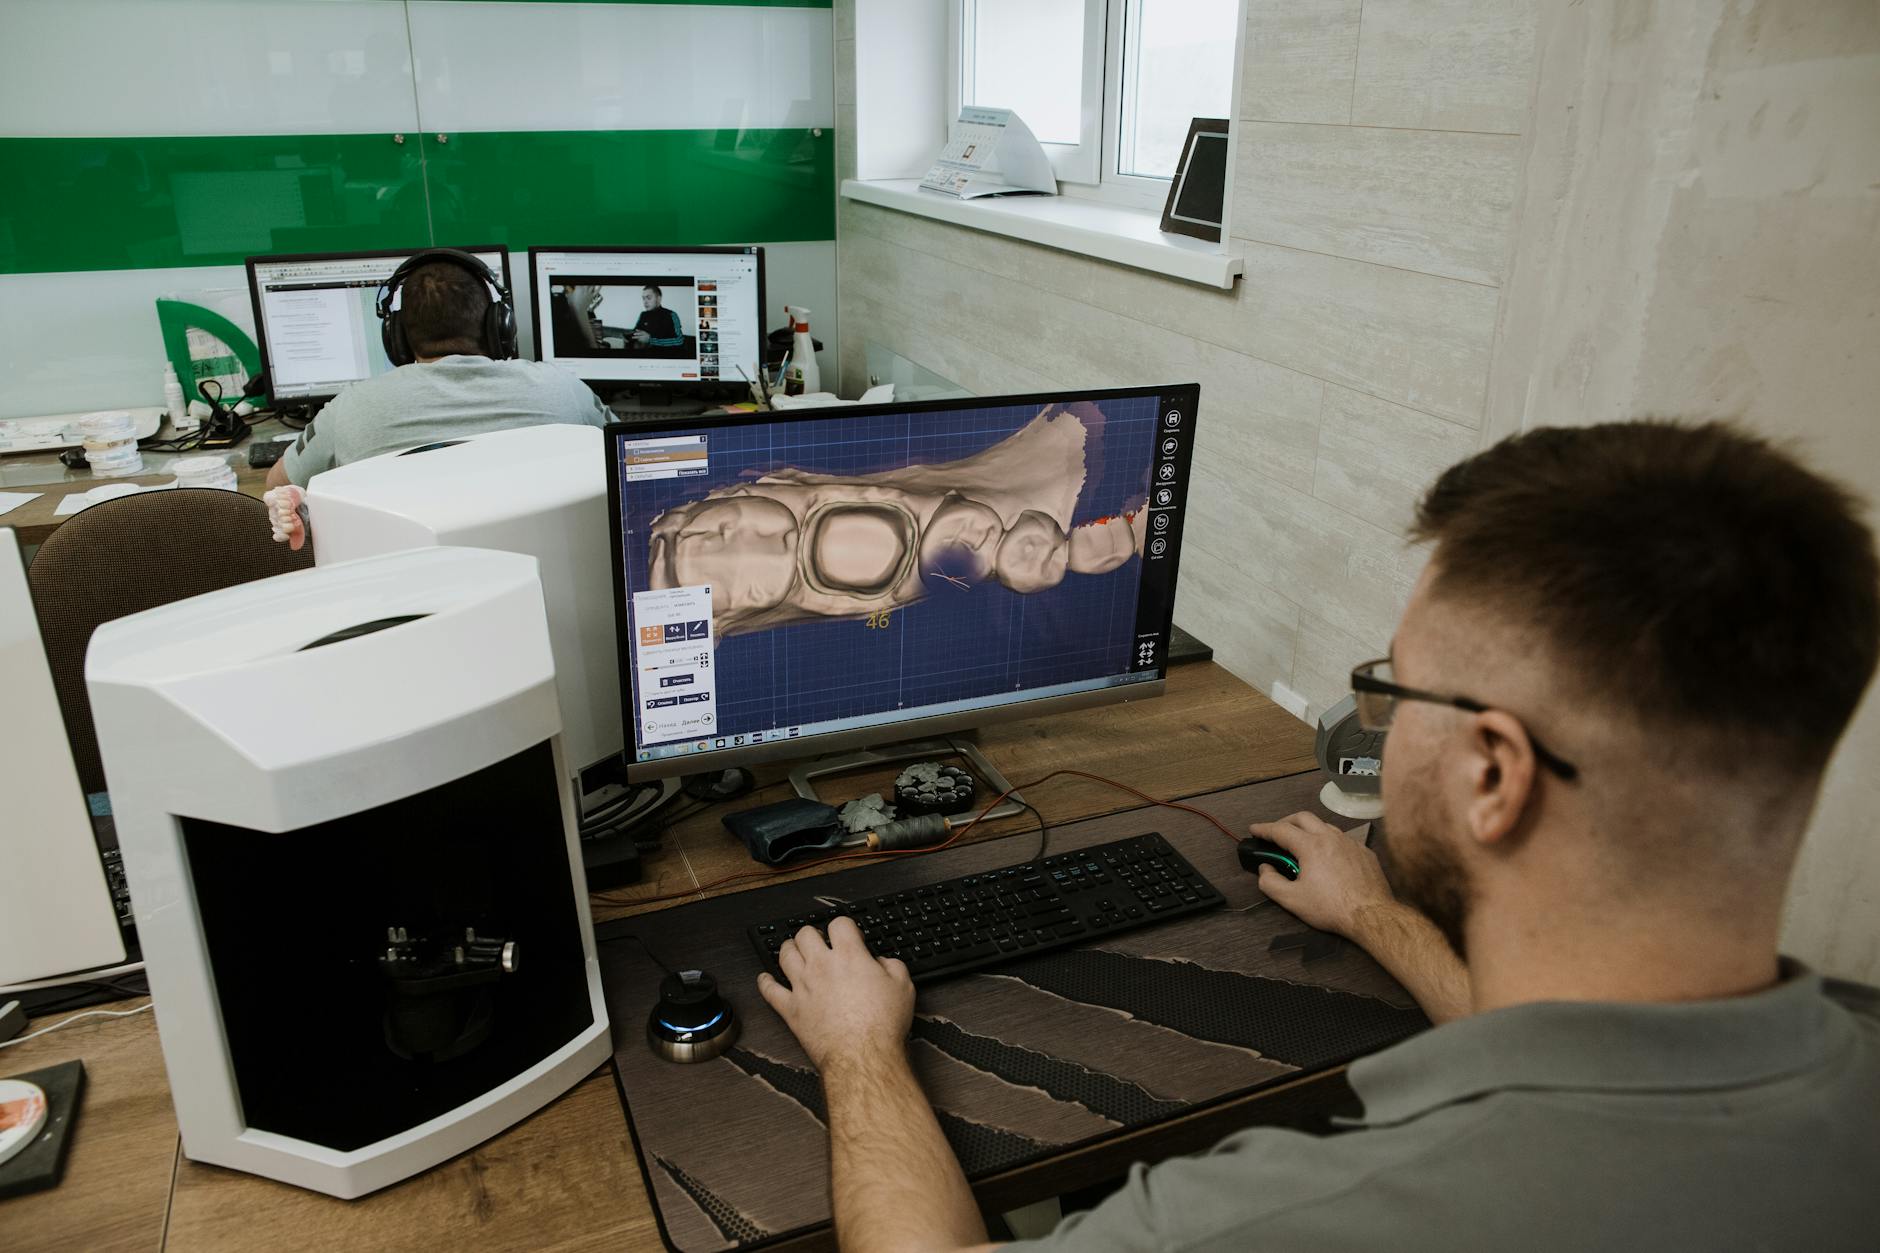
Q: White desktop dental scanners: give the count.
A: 2